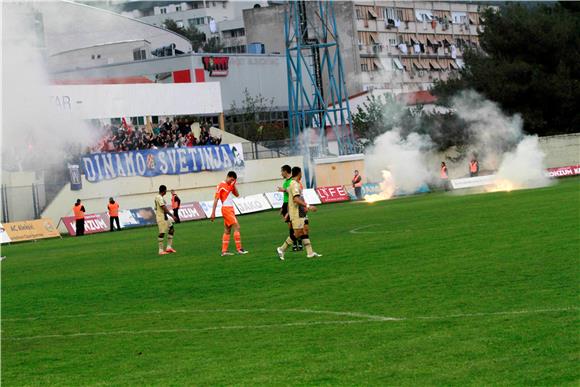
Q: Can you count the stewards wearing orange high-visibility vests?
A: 6